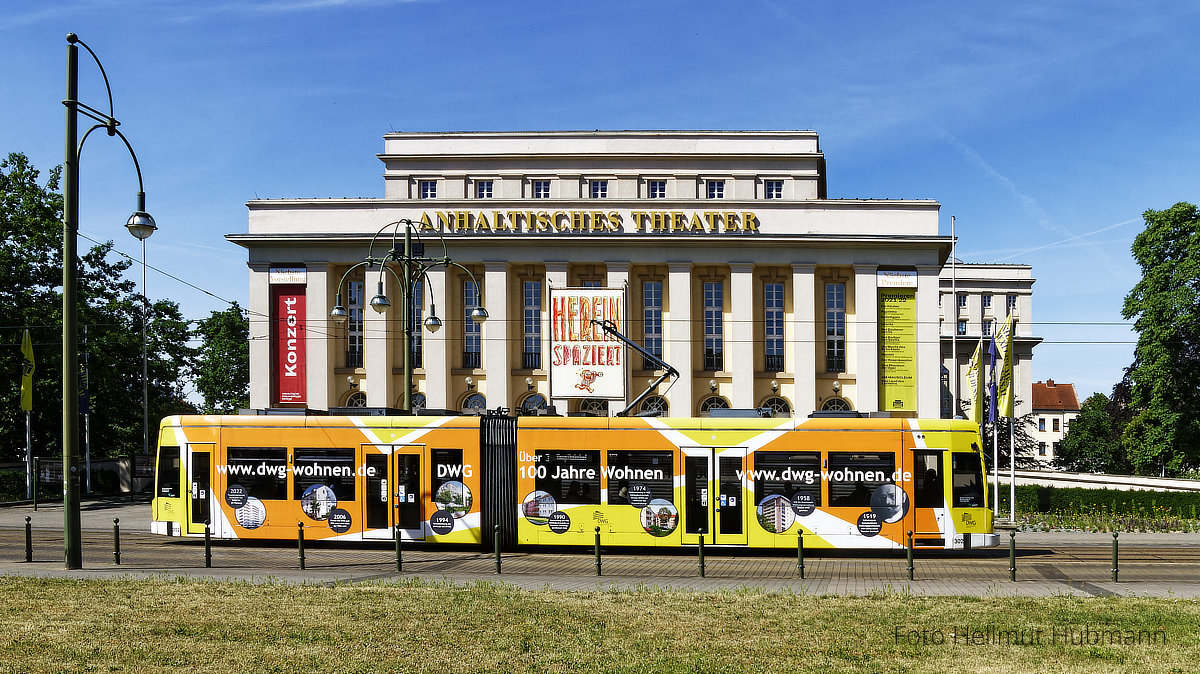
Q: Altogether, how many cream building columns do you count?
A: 12